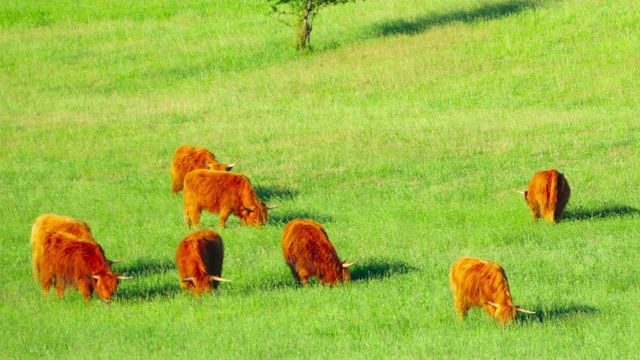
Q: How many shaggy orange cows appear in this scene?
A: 8